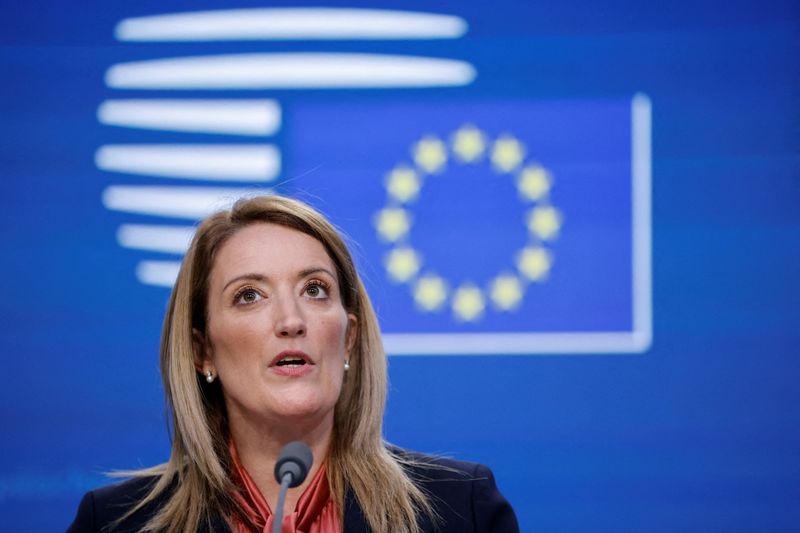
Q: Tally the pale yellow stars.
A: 12